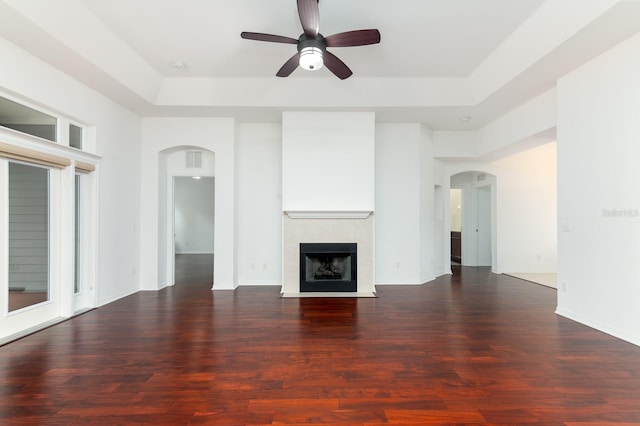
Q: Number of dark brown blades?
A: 5